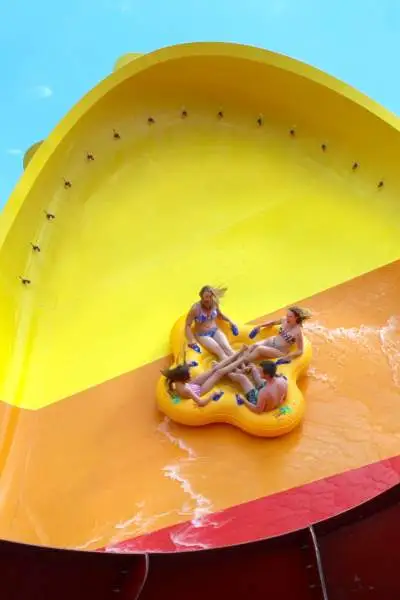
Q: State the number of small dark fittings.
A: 14